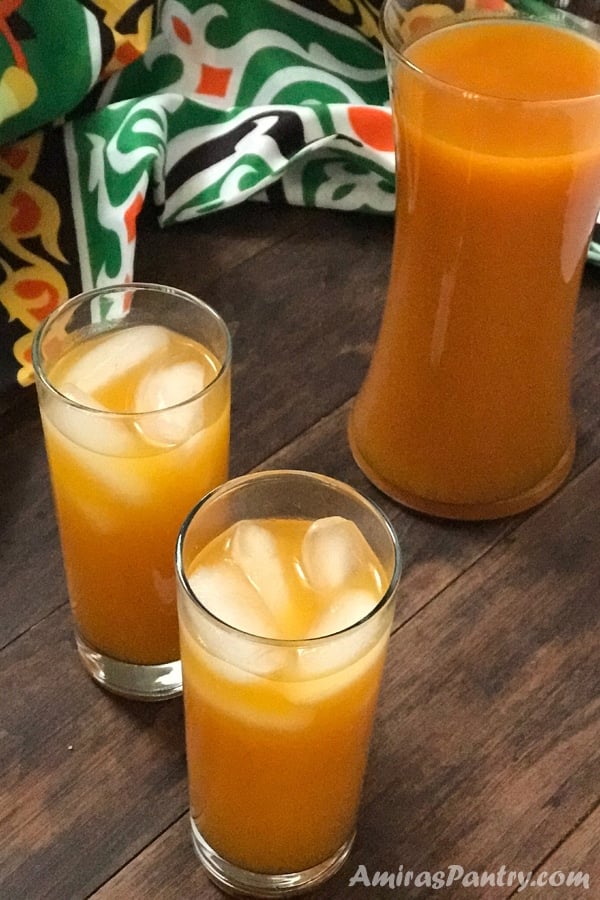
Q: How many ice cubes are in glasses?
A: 7